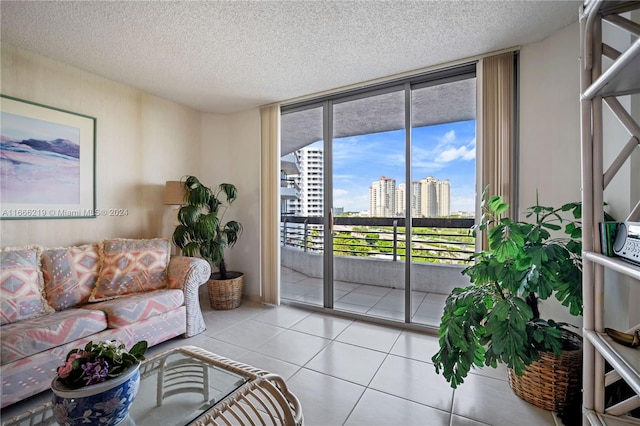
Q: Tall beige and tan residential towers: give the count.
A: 3